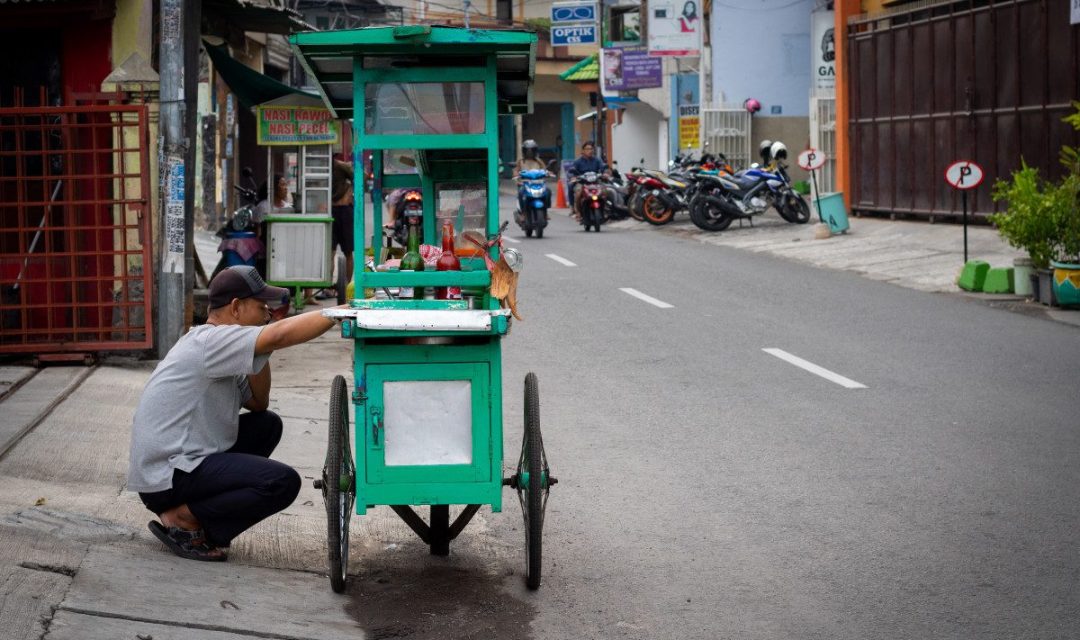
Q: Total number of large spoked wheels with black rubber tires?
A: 2